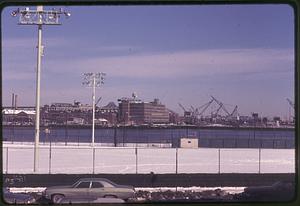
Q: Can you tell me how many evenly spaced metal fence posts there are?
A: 7